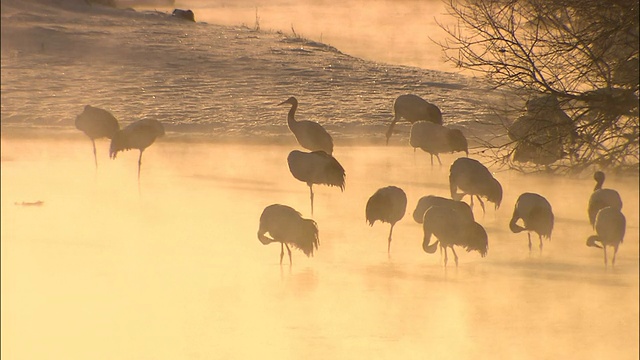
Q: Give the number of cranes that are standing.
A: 14